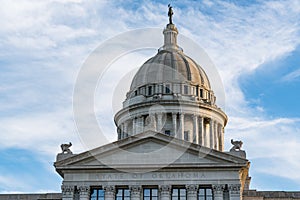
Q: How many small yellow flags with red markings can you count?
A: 0